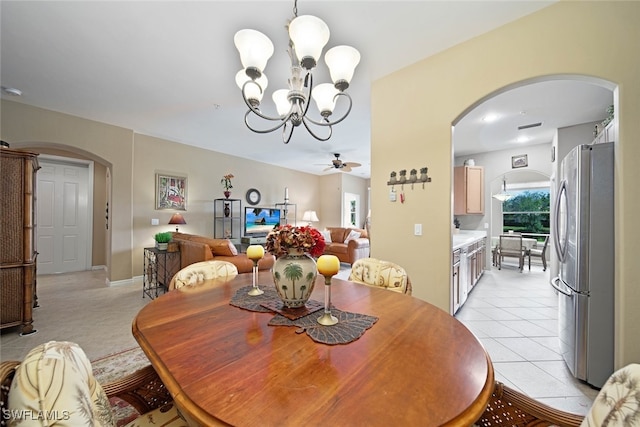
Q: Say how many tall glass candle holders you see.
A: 2